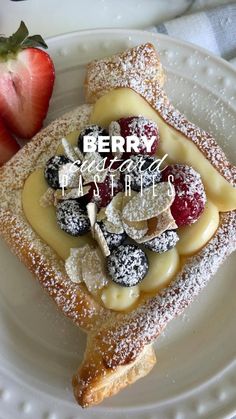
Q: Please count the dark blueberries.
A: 7